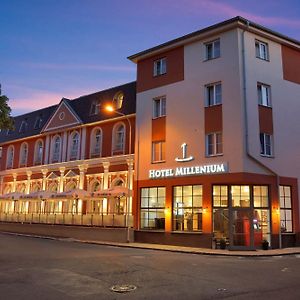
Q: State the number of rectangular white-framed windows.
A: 9